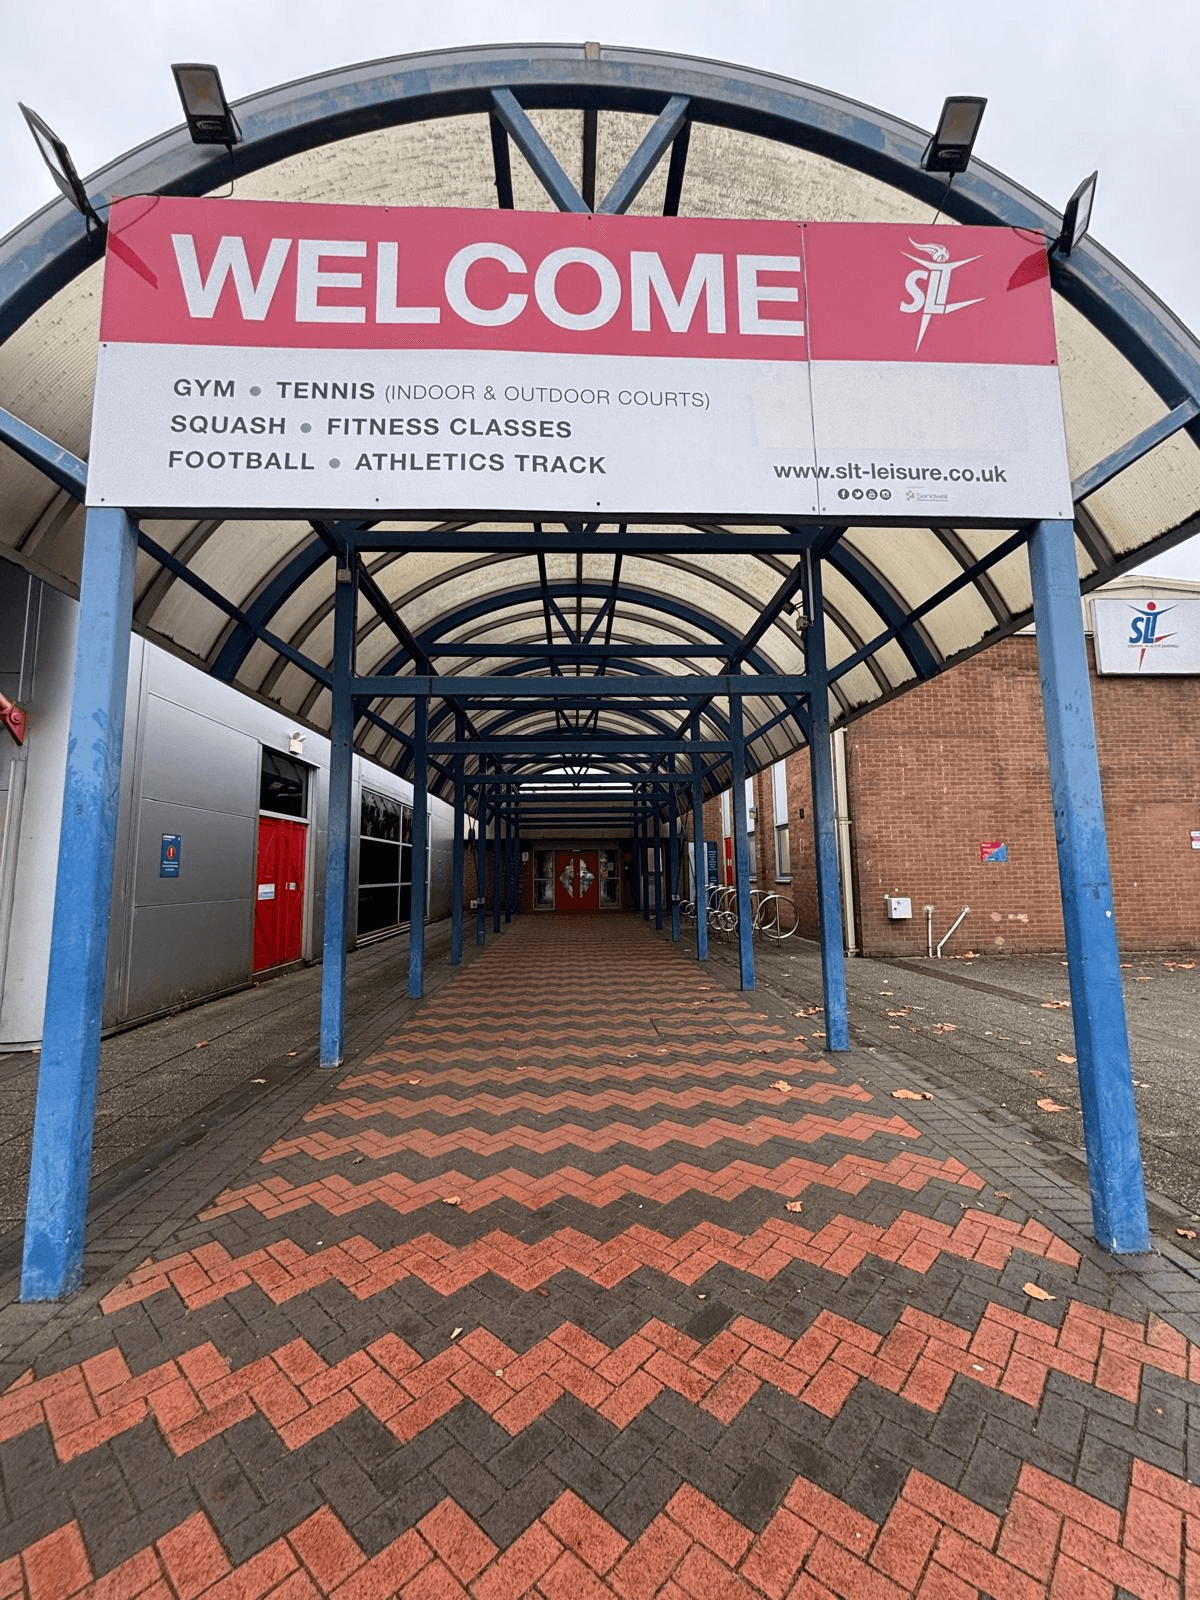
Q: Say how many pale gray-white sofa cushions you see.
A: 0